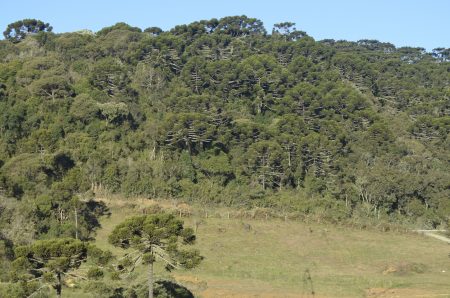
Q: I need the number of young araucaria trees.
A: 2